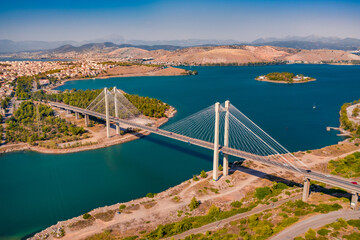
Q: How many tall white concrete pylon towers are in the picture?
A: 4